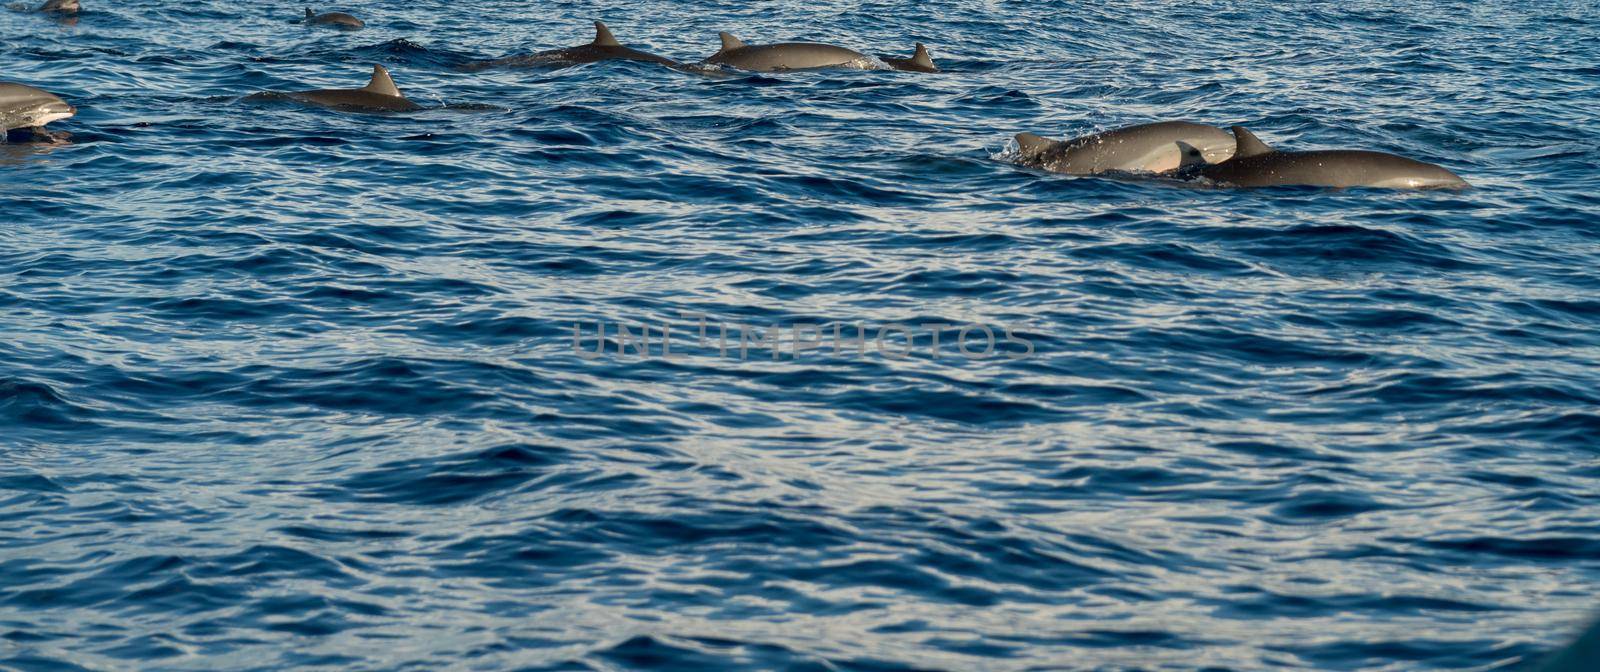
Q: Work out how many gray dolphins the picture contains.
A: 9